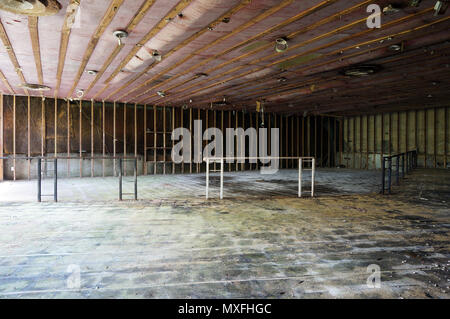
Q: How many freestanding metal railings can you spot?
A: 3